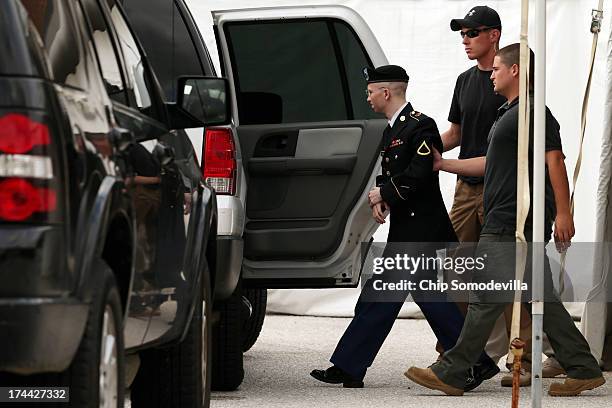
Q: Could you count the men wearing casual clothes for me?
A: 2